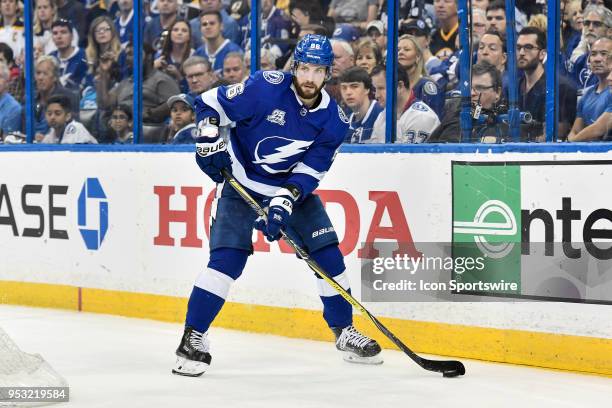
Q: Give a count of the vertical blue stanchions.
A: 7